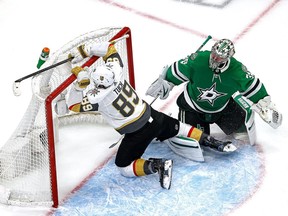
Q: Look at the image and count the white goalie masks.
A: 1